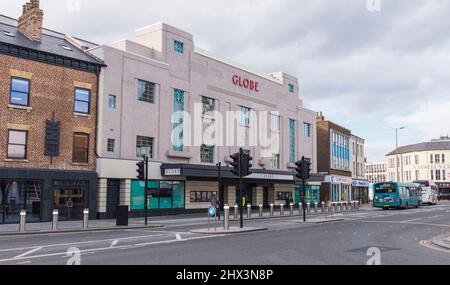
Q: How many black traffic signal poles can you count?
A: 3